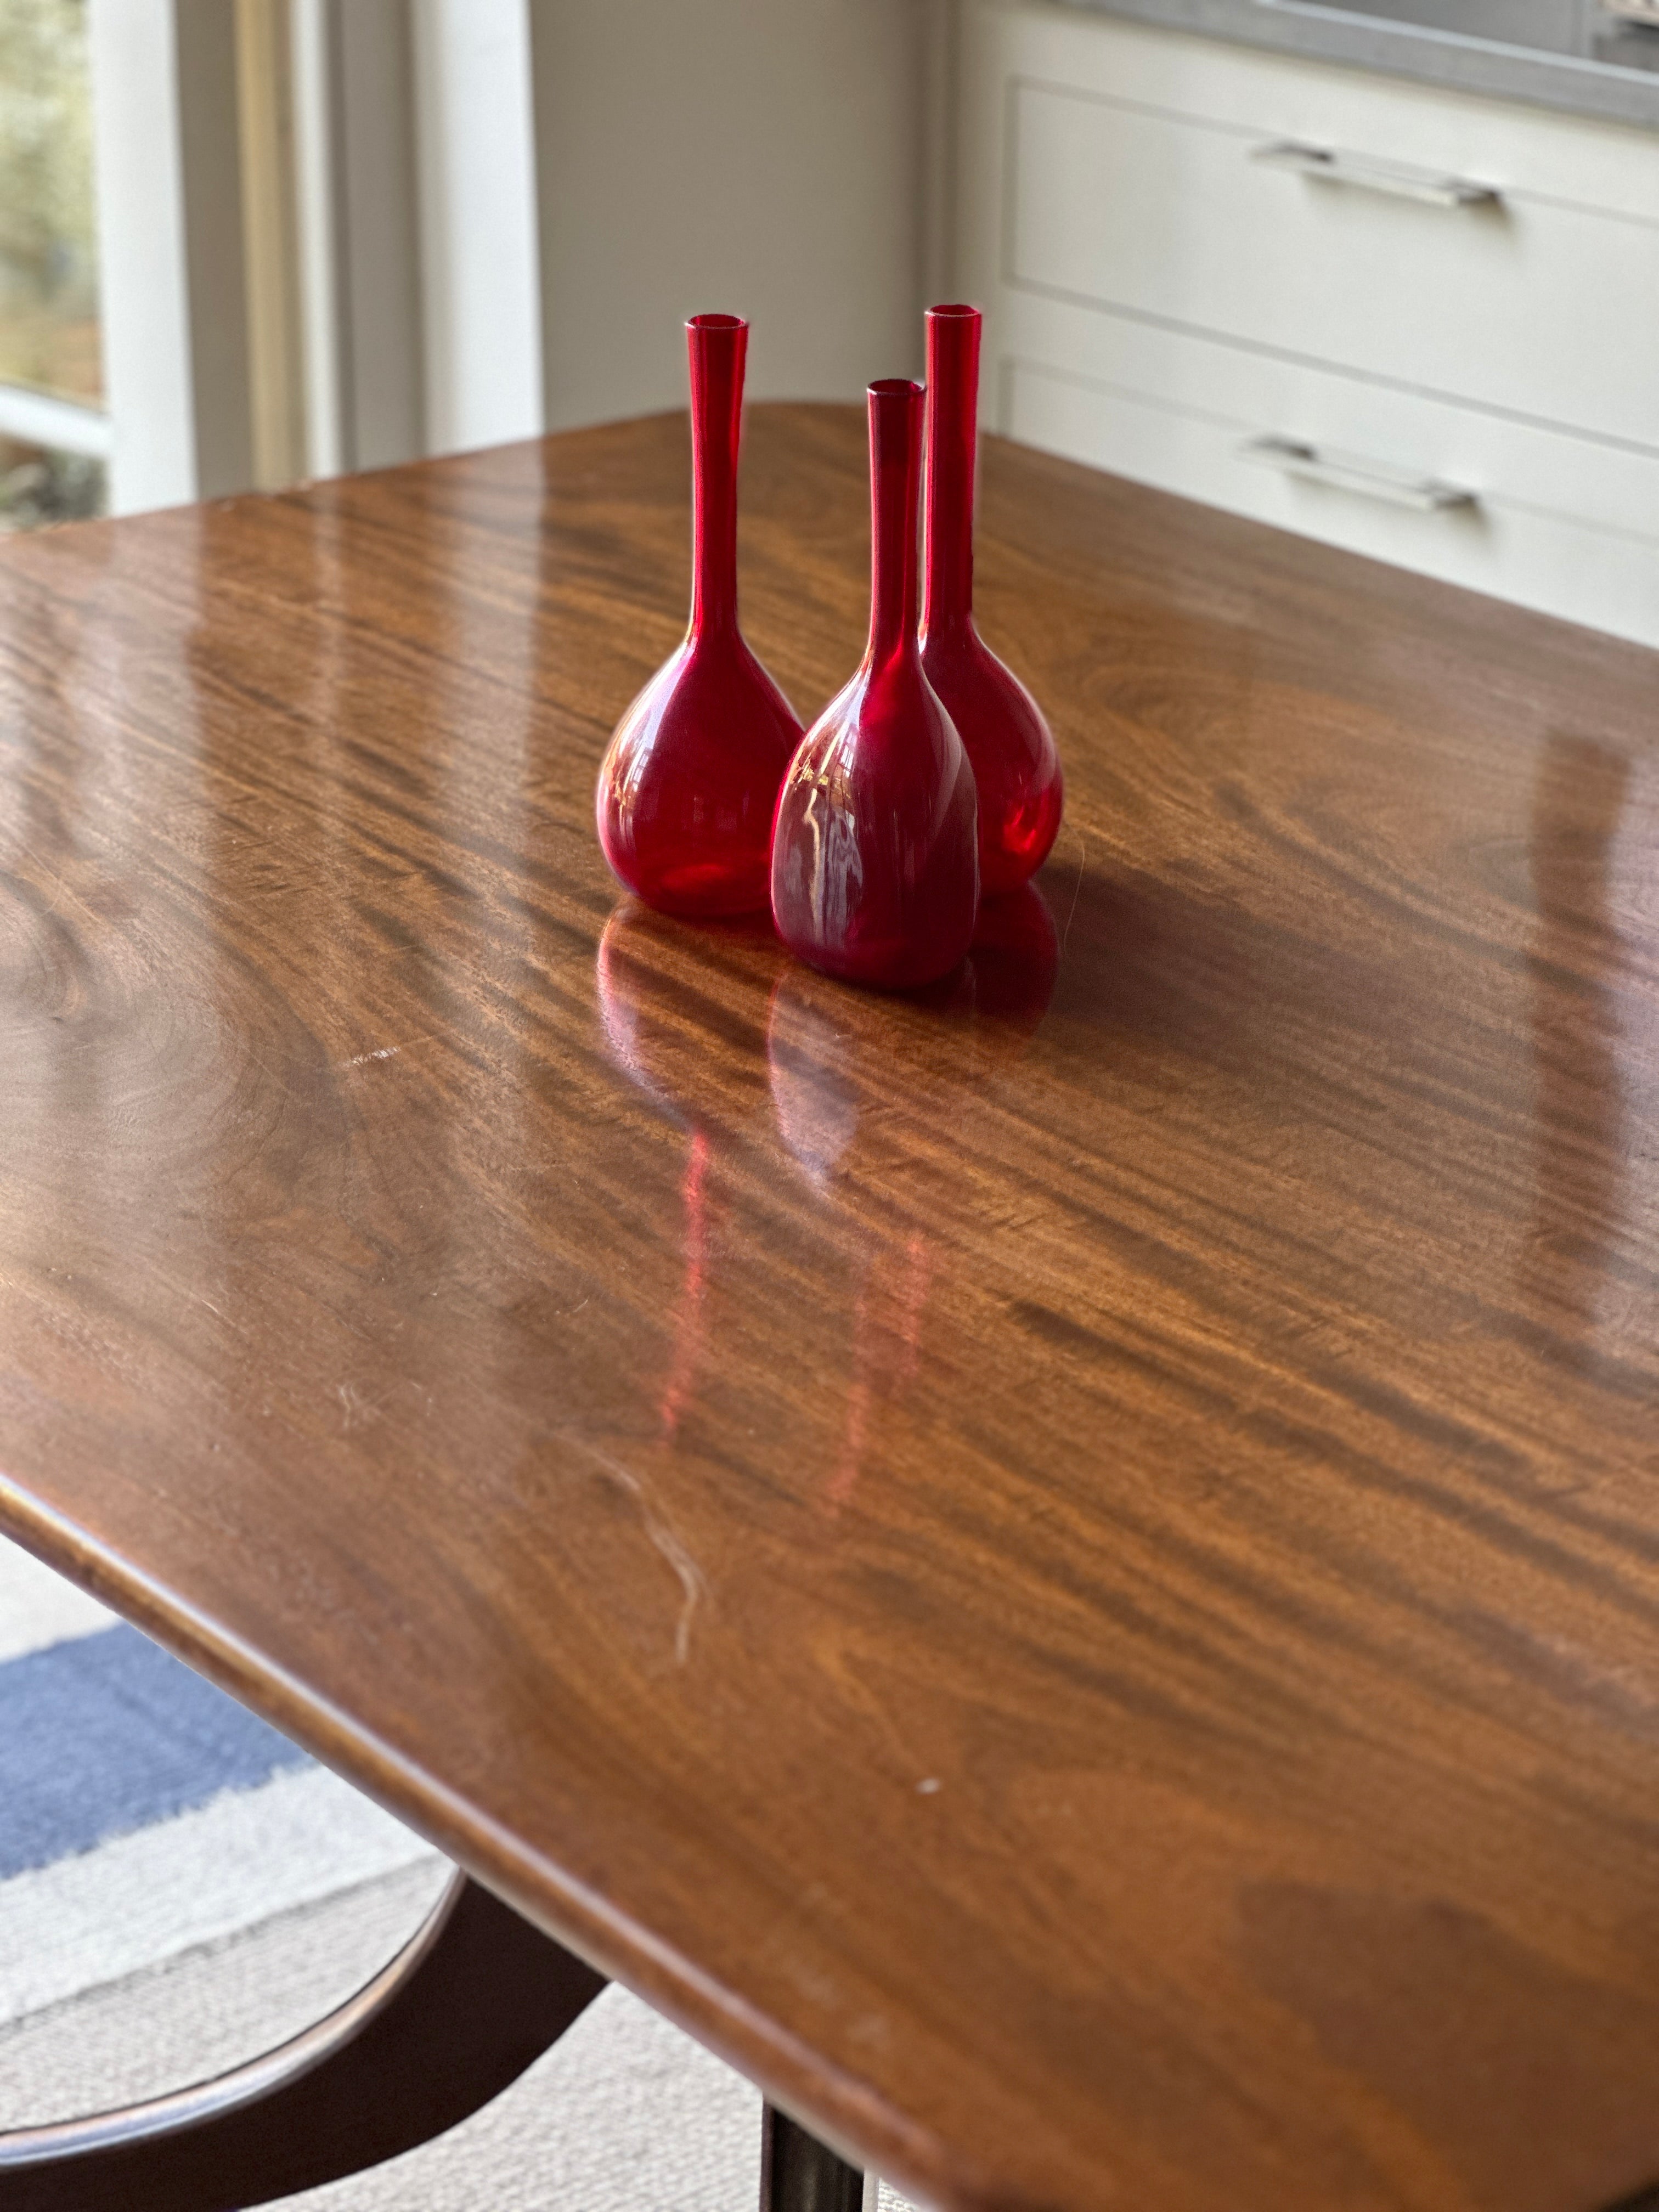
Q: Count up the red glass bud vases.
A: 3